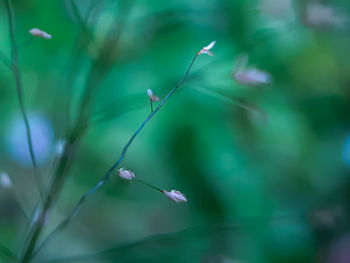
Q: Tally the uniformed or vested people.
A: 0